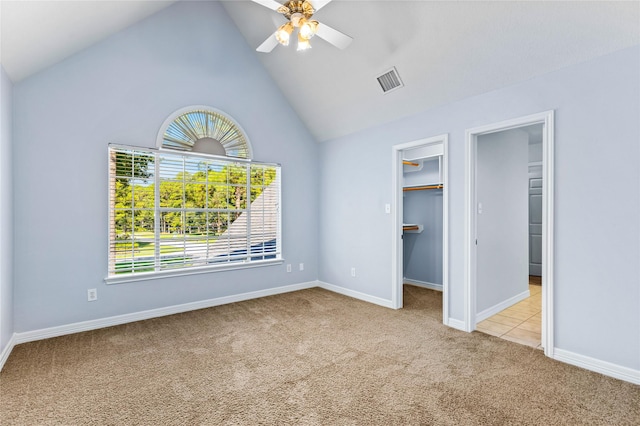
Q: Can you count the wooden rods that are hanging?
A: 3